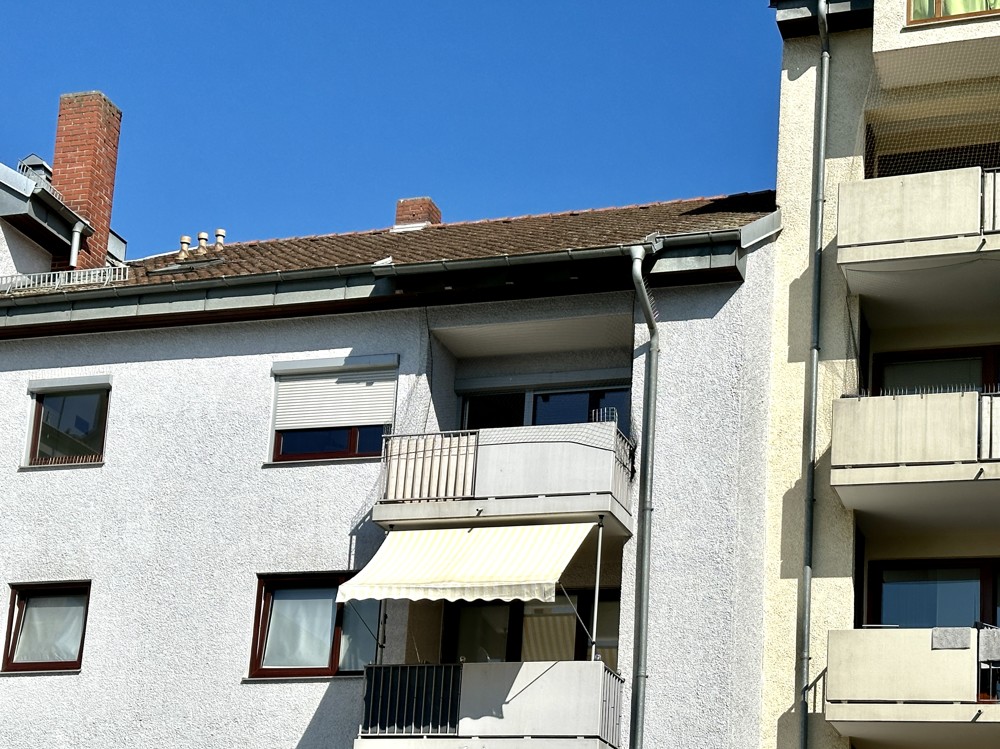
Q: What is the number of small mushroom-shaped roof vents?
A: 3